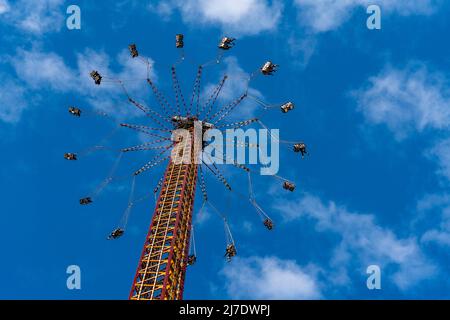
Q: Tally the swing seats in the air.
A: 15